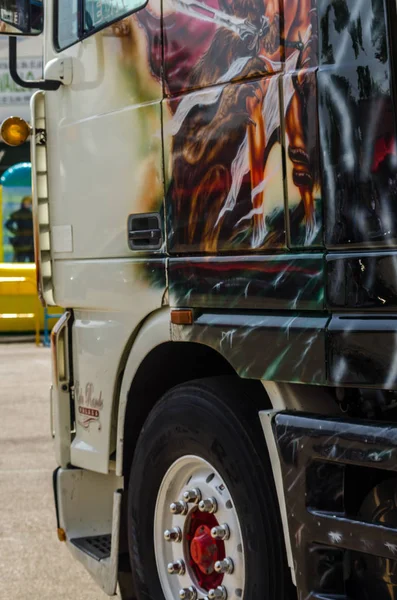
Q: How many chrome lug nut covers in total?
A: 10